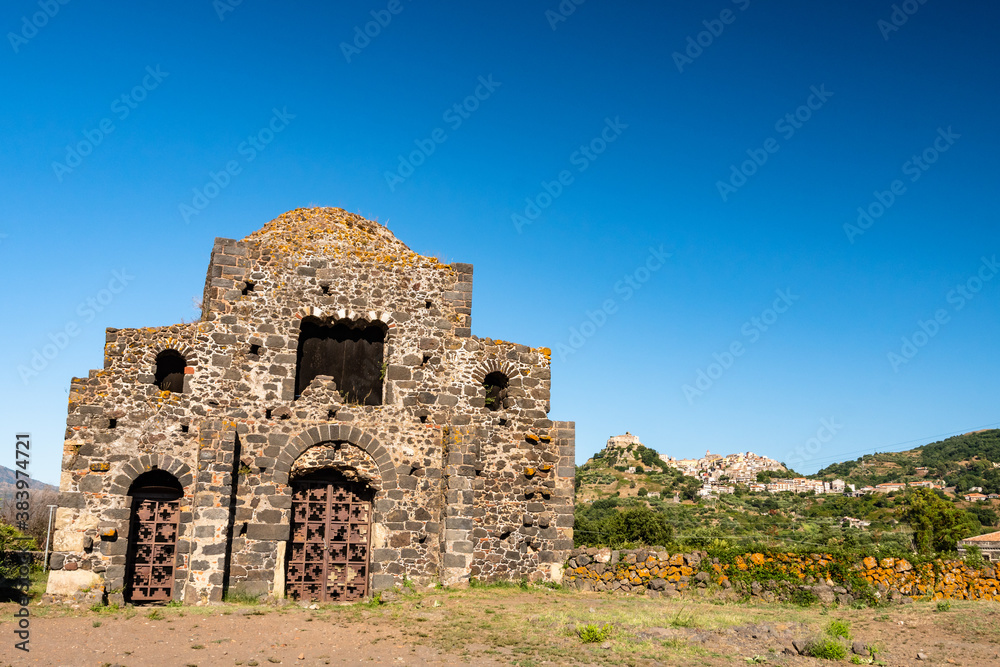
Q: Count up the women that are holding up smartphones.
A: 0